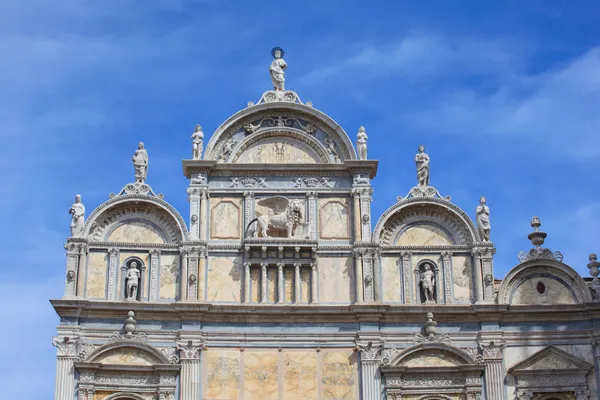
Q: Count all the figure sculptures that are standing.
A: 9